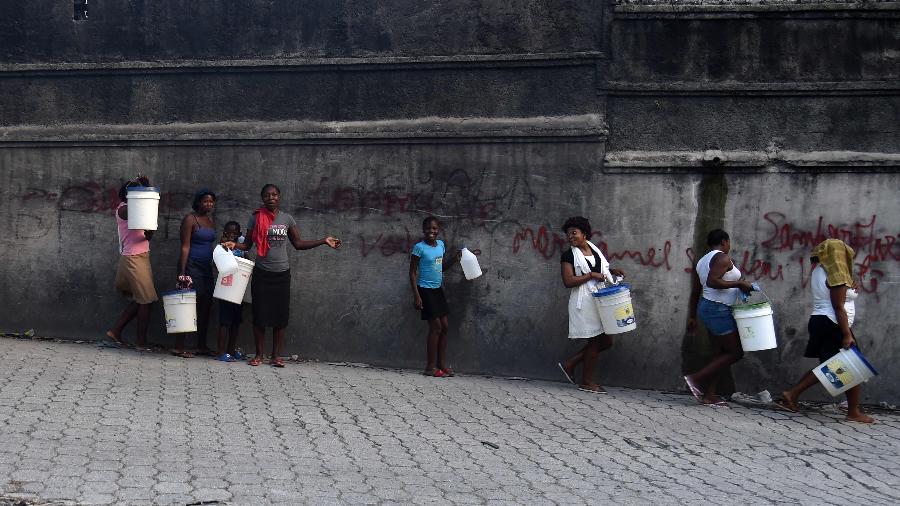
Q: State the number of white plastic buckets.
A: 6